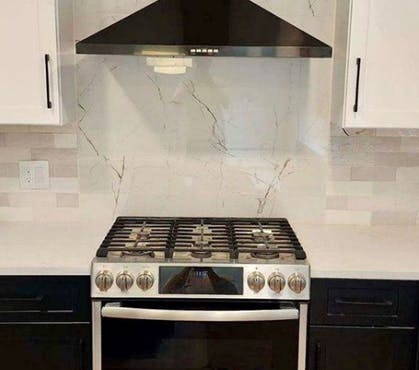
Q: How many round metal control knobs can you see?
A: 6